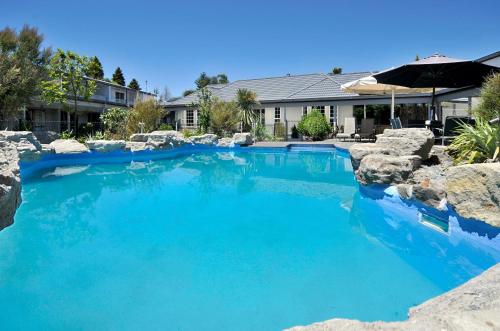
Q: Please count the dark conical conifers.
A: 3